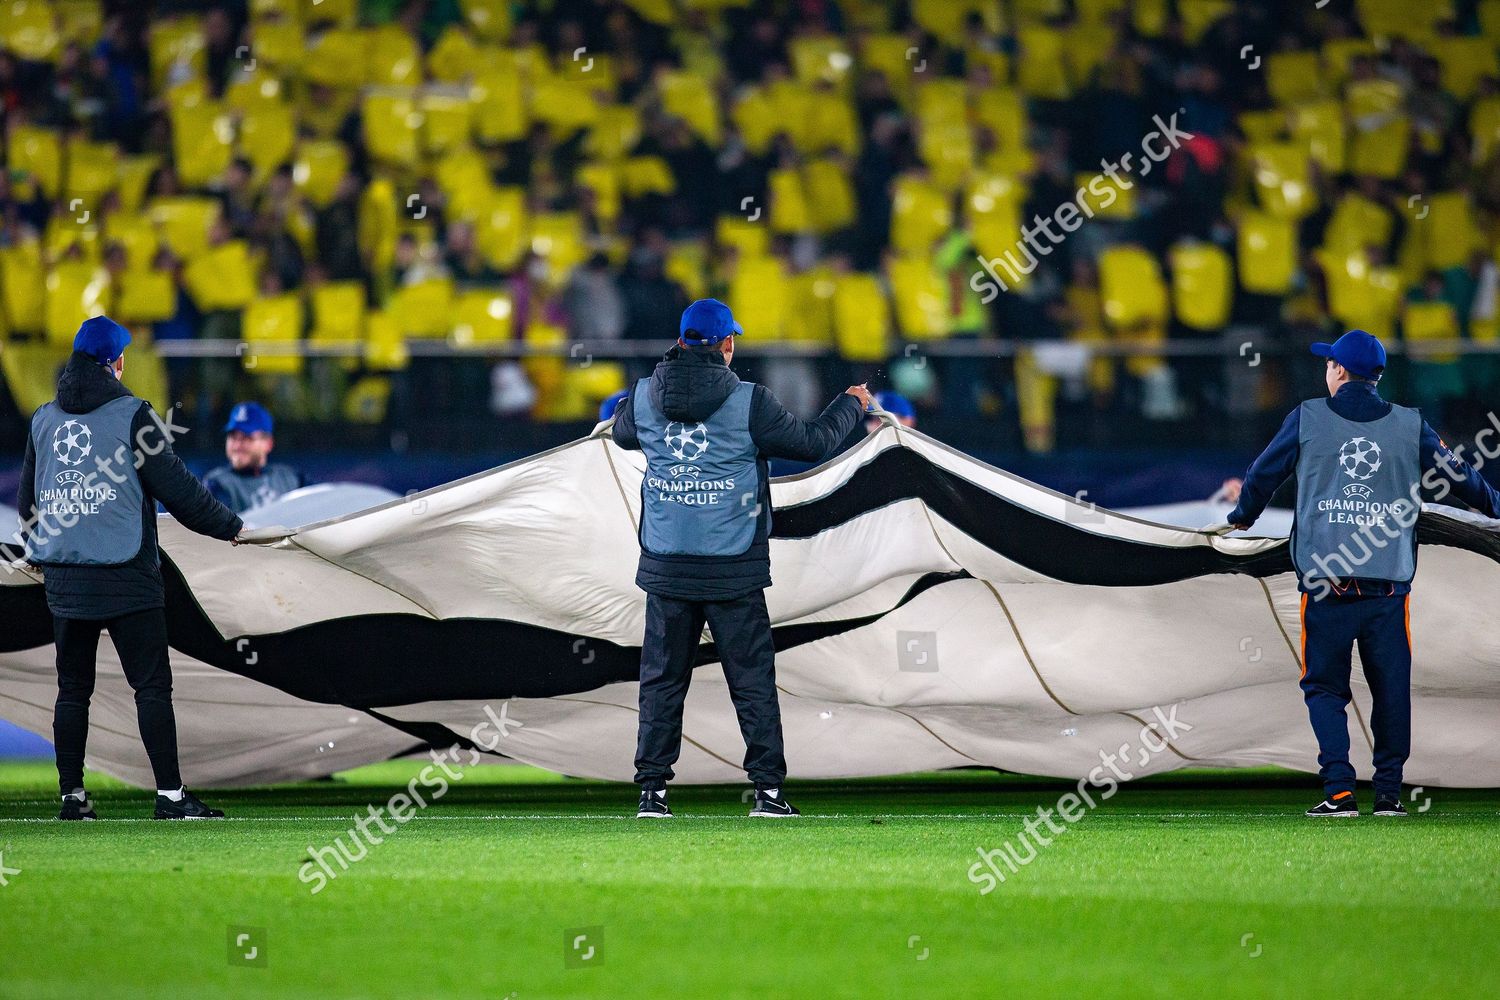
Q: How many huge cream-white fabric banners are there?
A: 1